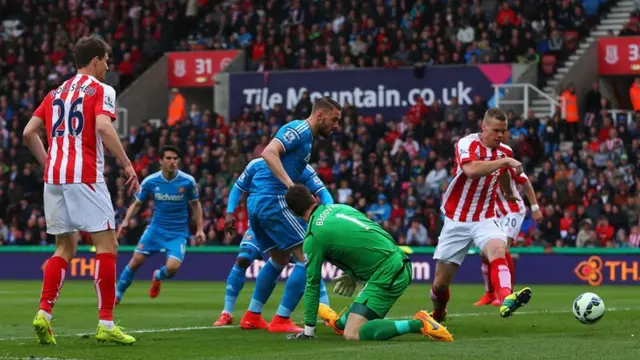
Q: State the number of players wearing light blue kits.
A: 3